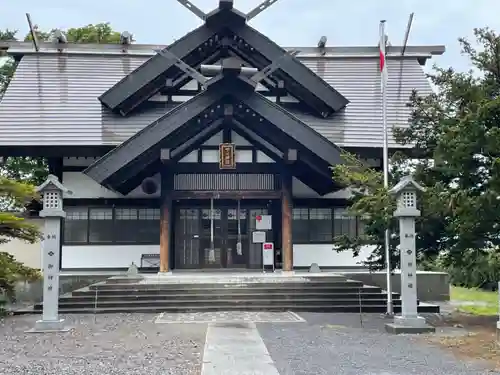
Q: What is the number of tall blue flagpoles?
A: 0